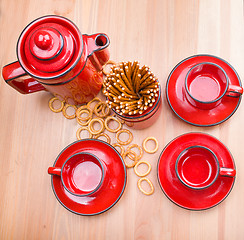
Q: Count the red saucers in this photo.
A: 3